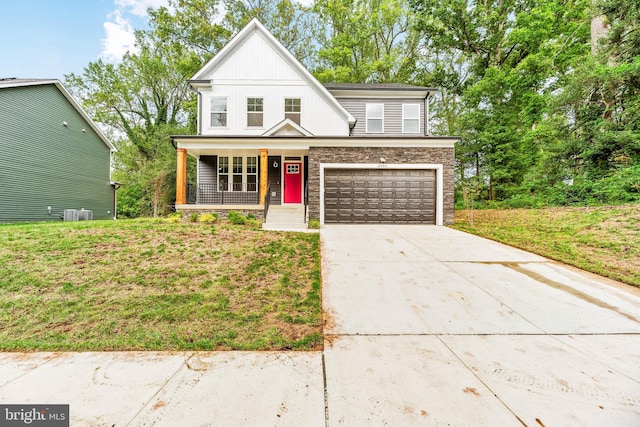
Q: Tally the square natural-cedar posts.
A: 2